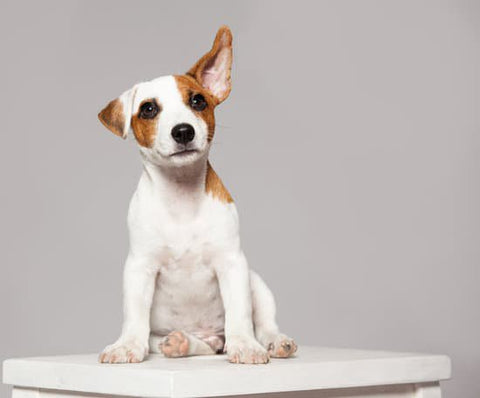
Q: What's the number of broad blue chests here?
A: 0